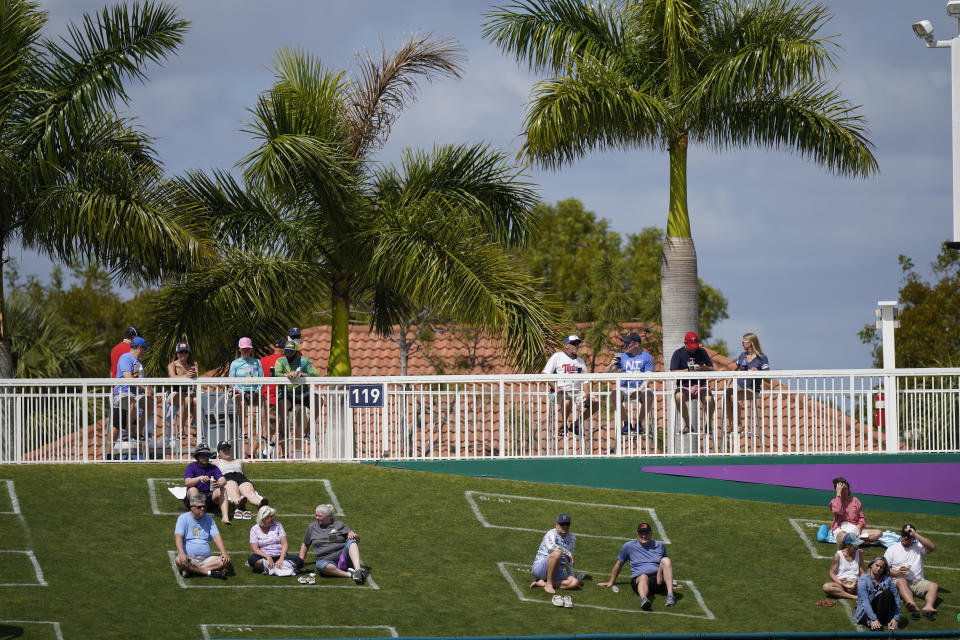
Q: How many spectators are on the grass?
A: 11